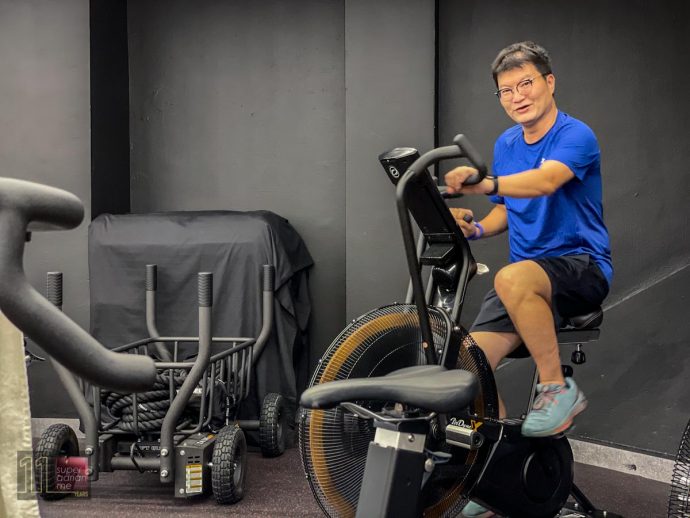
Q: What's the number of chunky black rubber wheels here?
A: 3